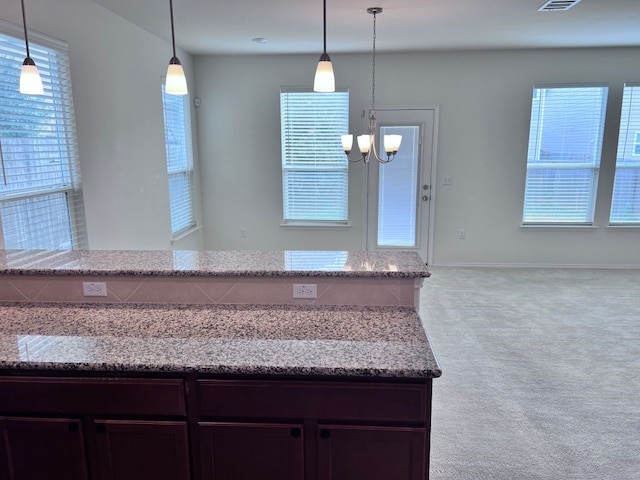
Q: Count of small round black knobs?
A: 4